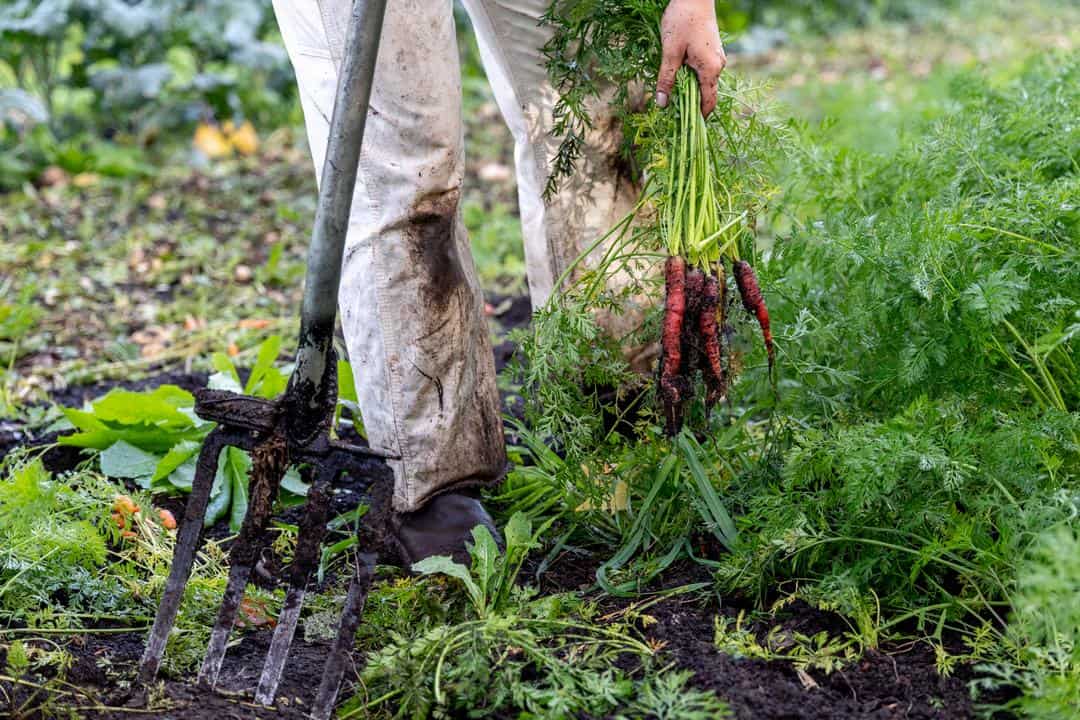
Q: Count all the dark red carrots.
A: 4